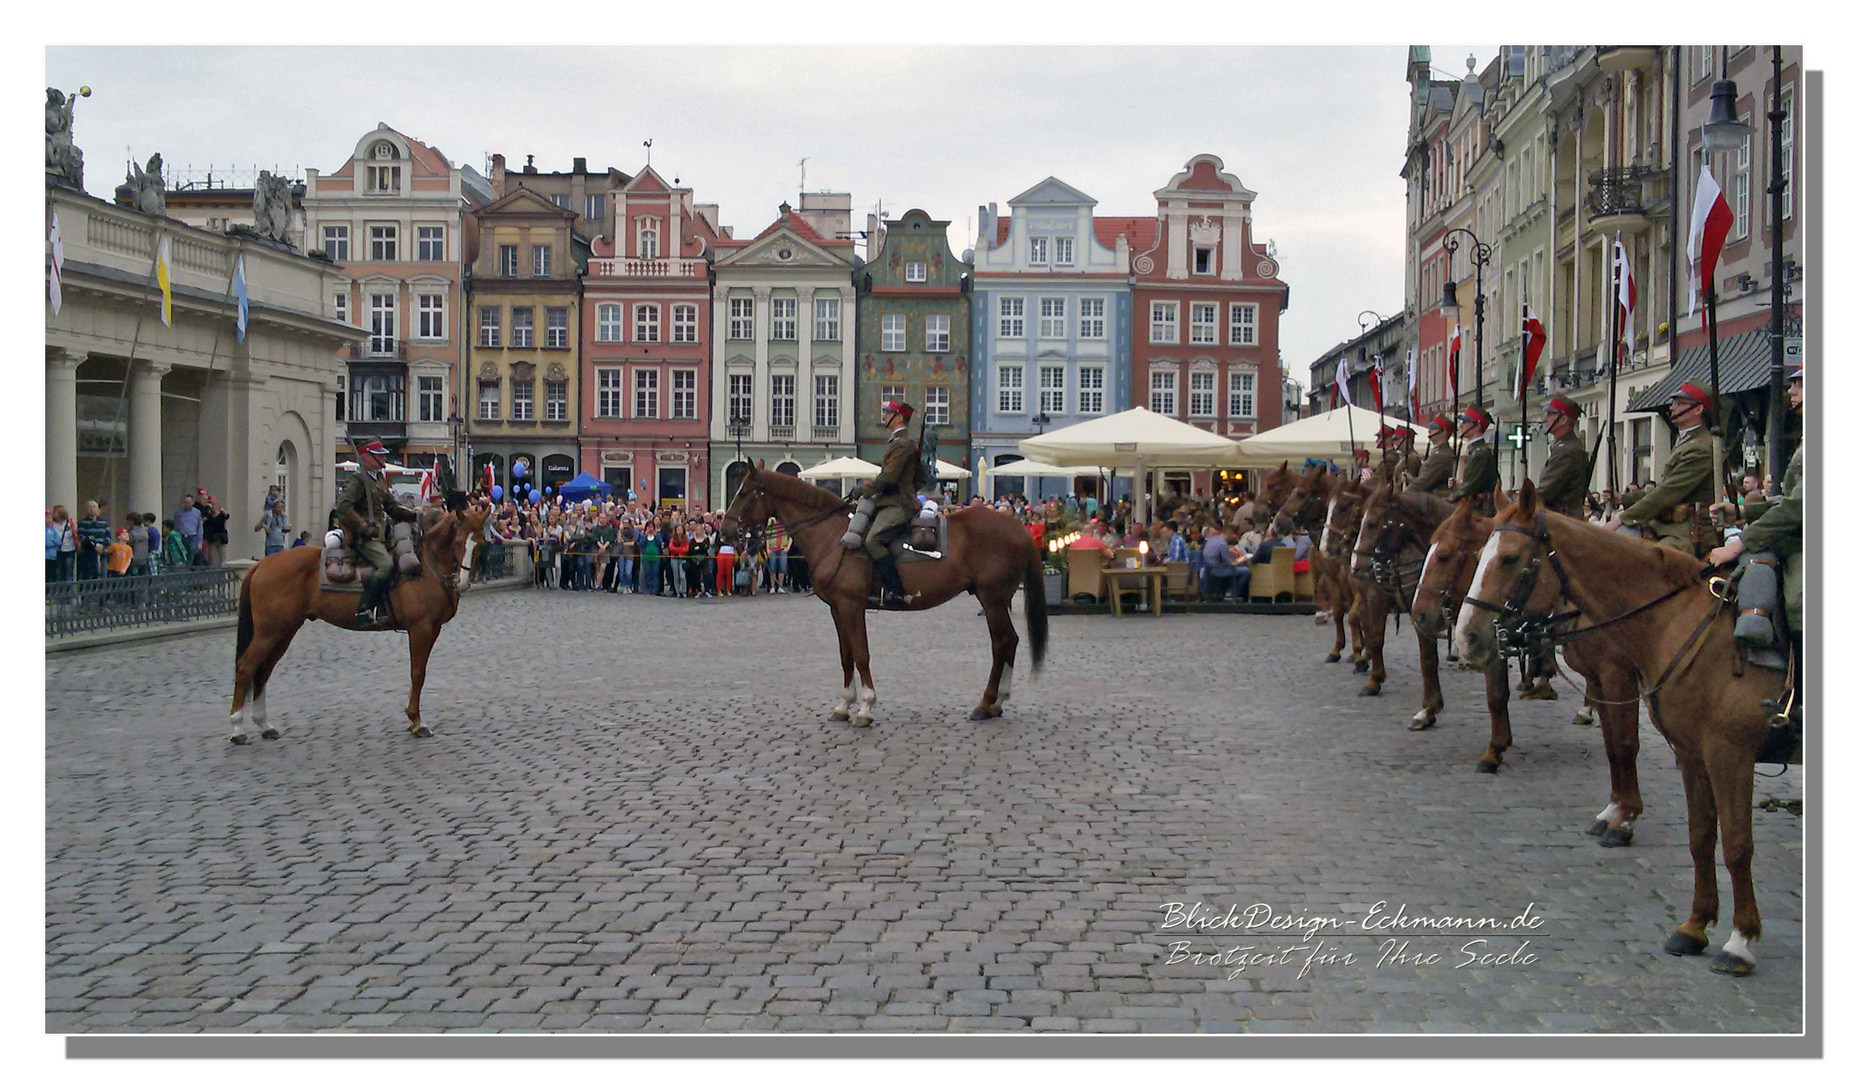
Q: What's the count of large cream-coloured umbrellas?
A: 2